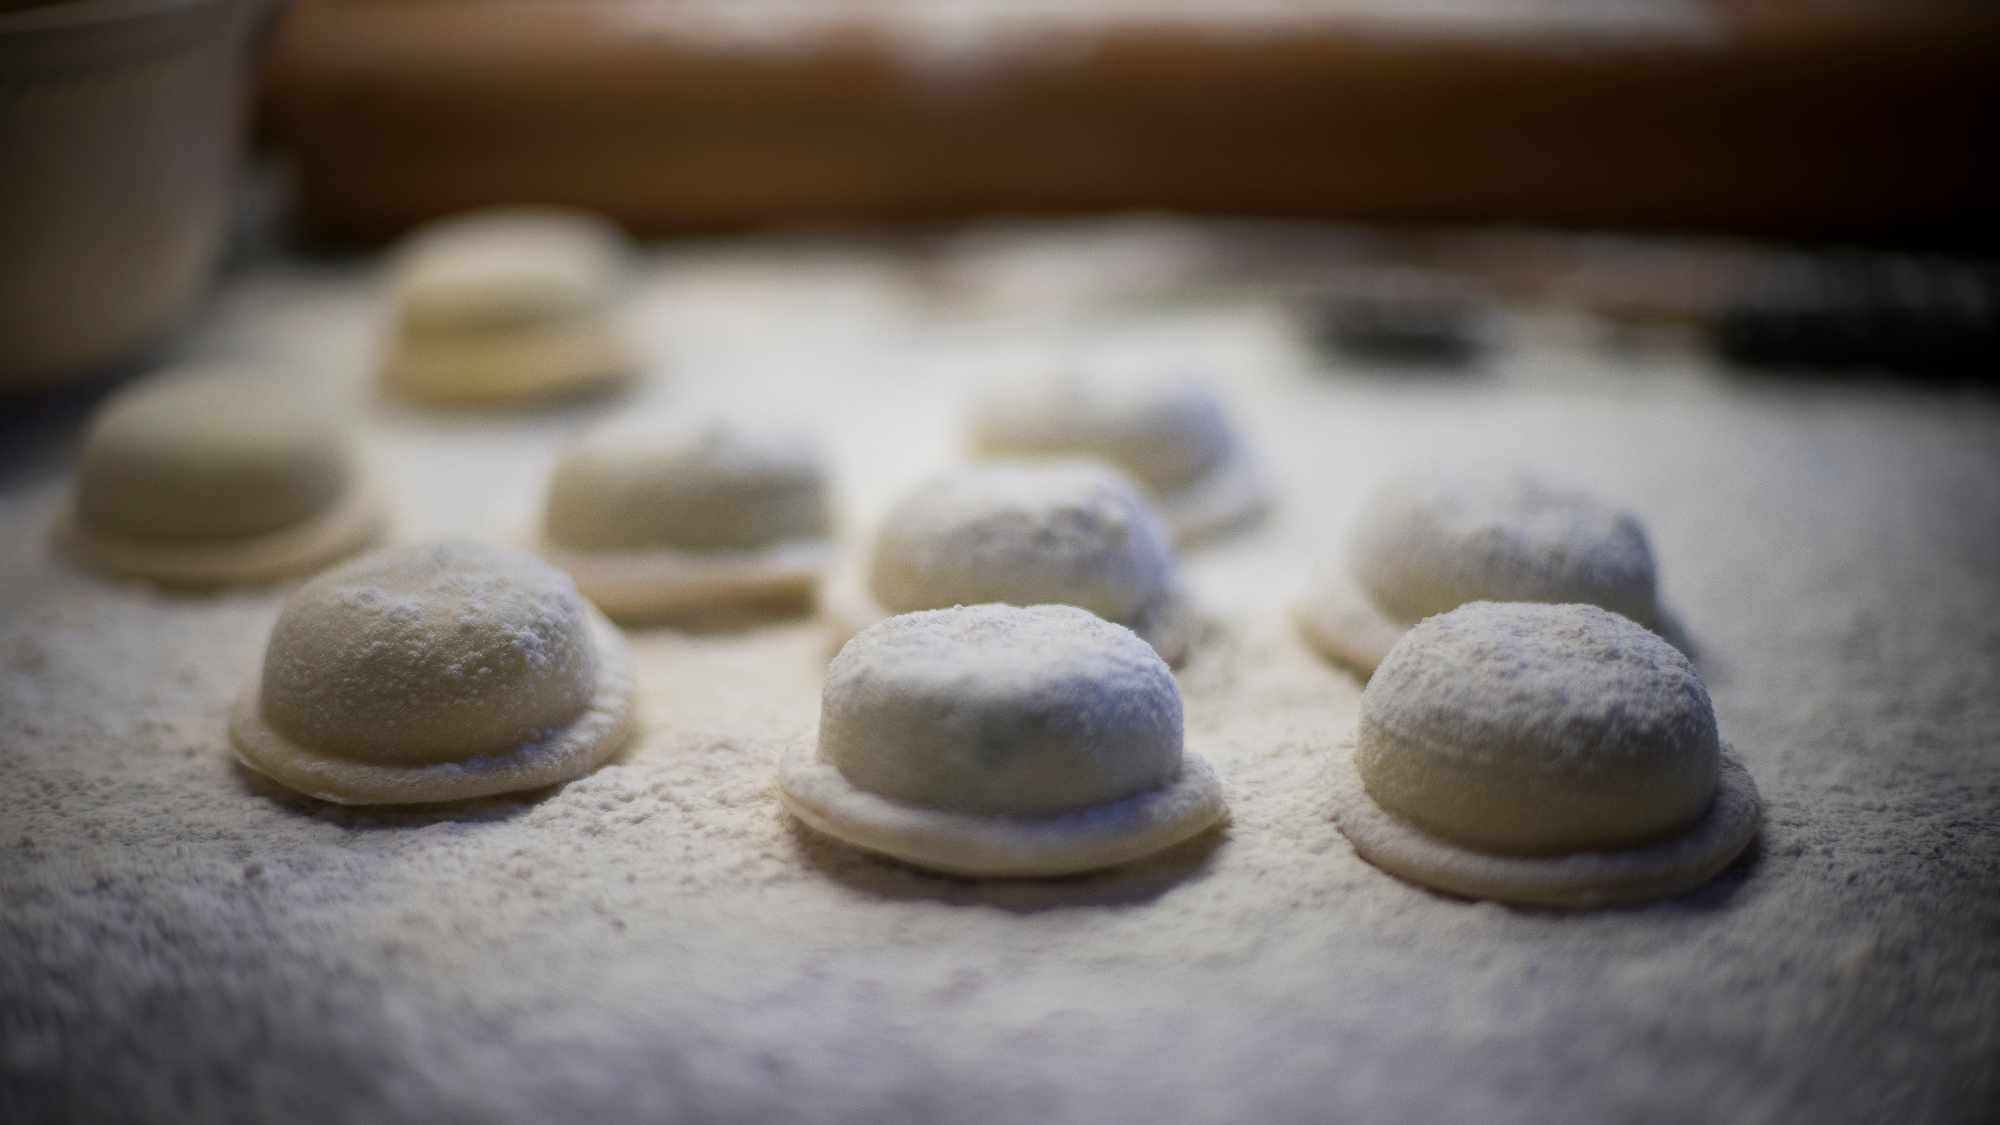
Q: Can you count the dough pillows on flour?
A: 9